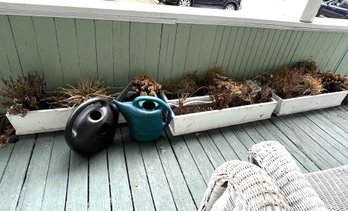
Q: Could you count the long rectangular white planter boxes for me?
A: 3